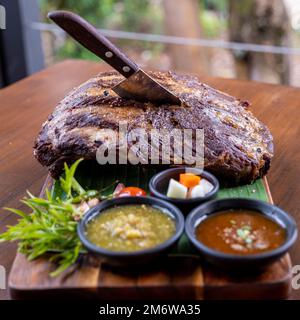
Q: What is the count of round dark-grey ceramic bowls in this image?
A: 3